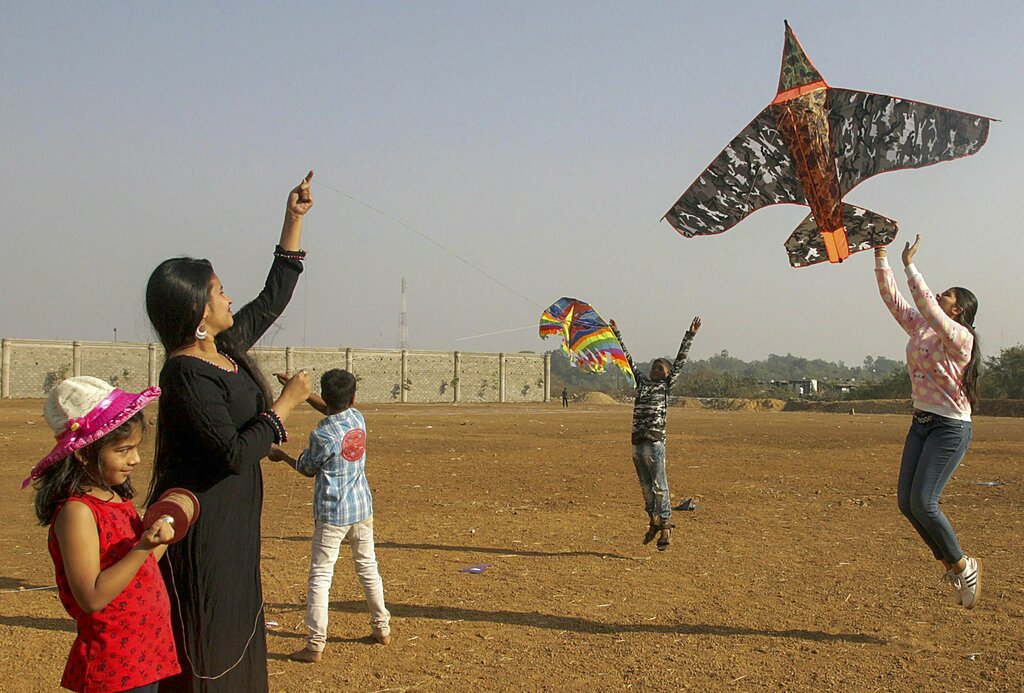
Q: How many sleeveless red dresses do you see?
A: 1